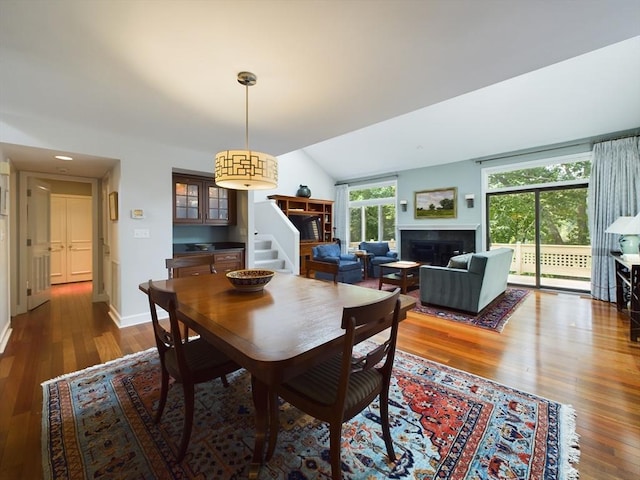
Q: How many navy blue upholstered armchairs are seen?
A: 2